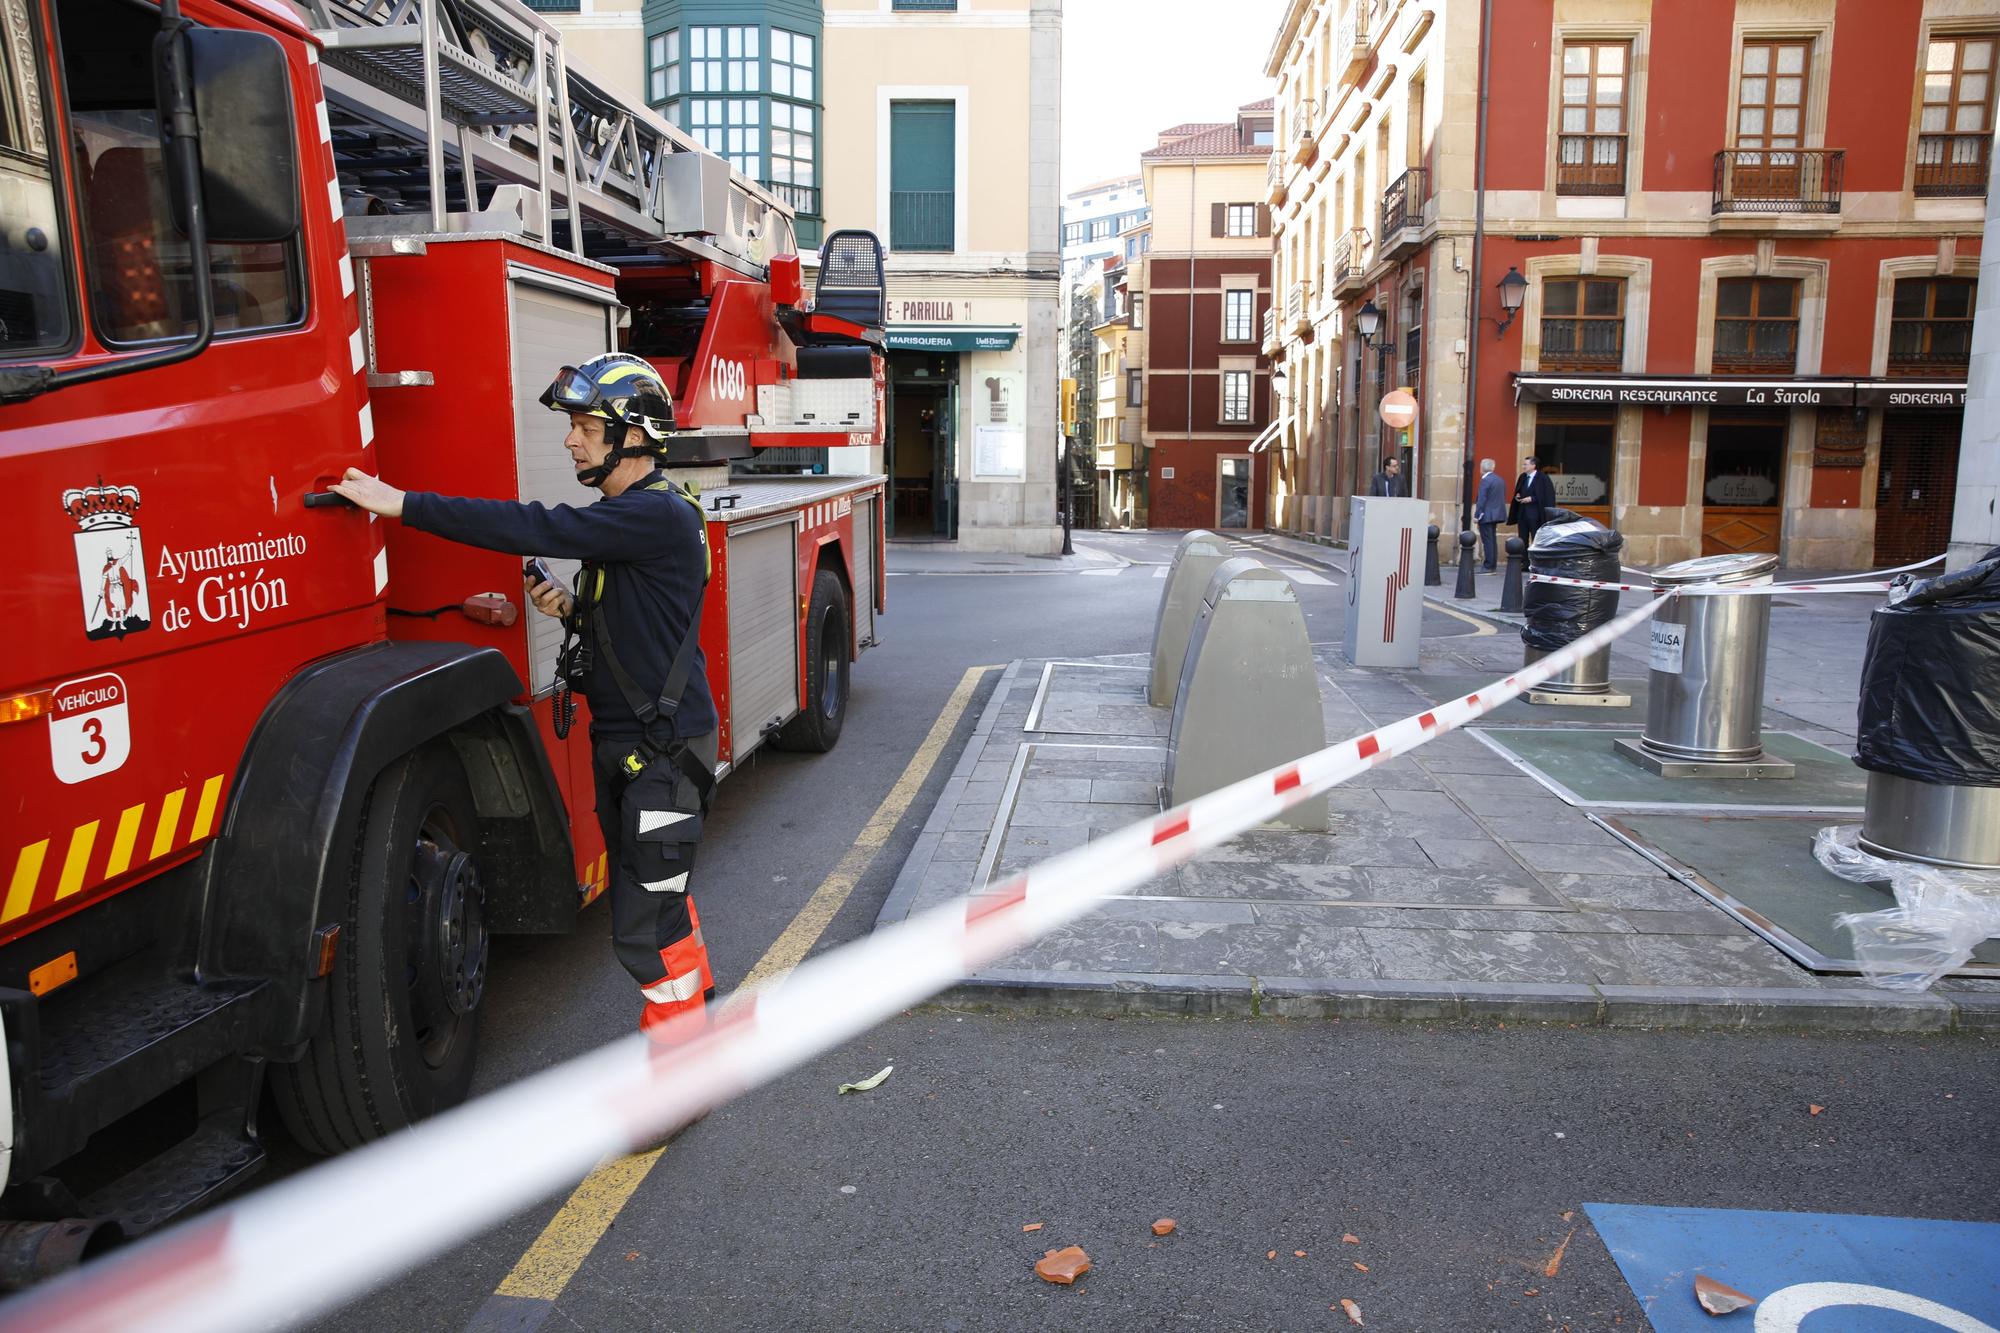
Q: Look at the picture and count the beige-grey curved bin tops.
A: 2